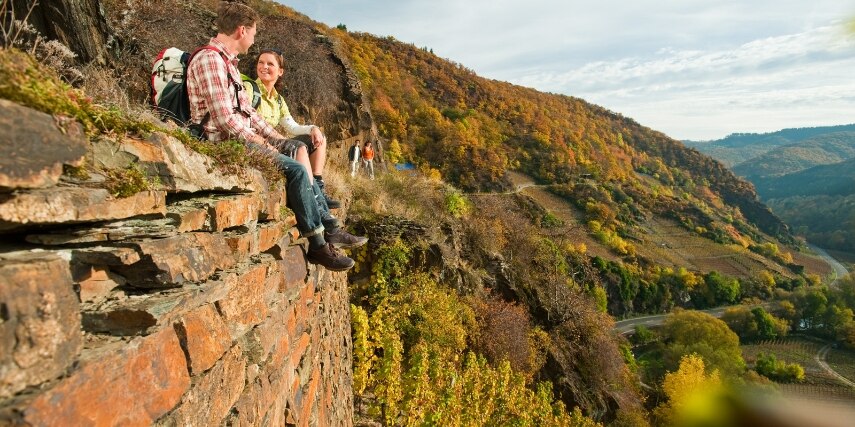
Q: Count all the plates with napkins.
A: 0